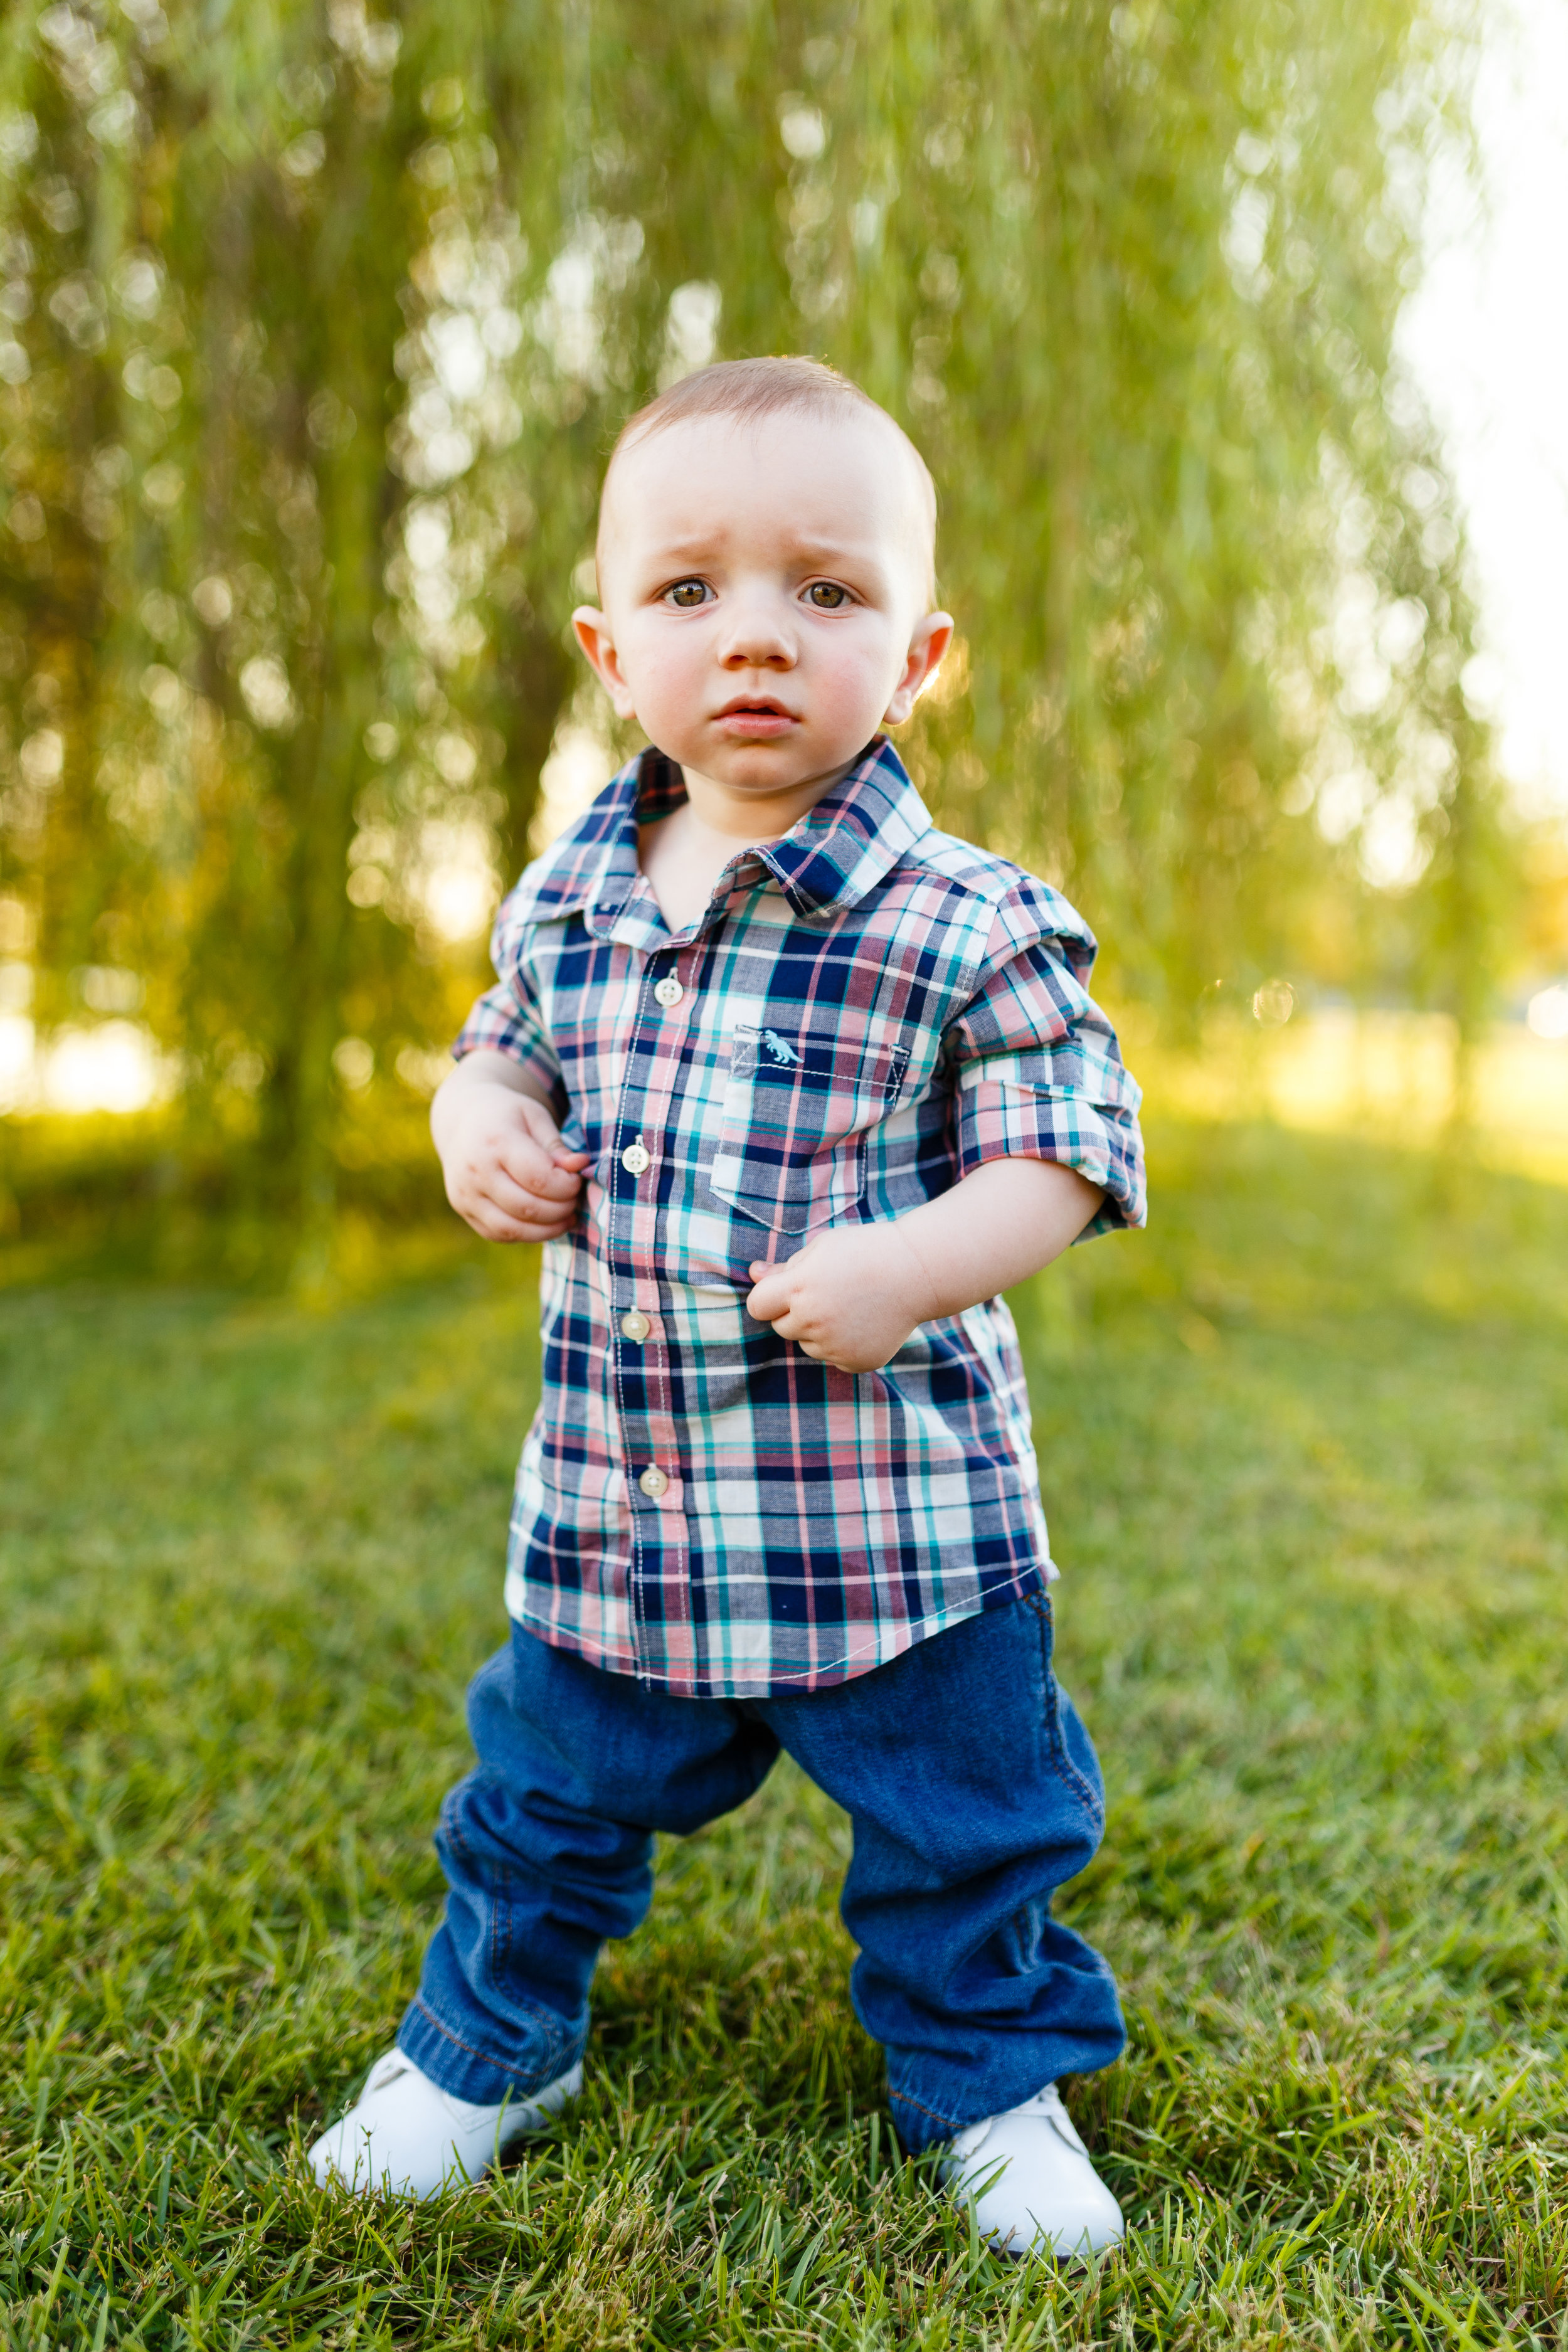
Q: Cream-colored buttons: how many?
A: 4